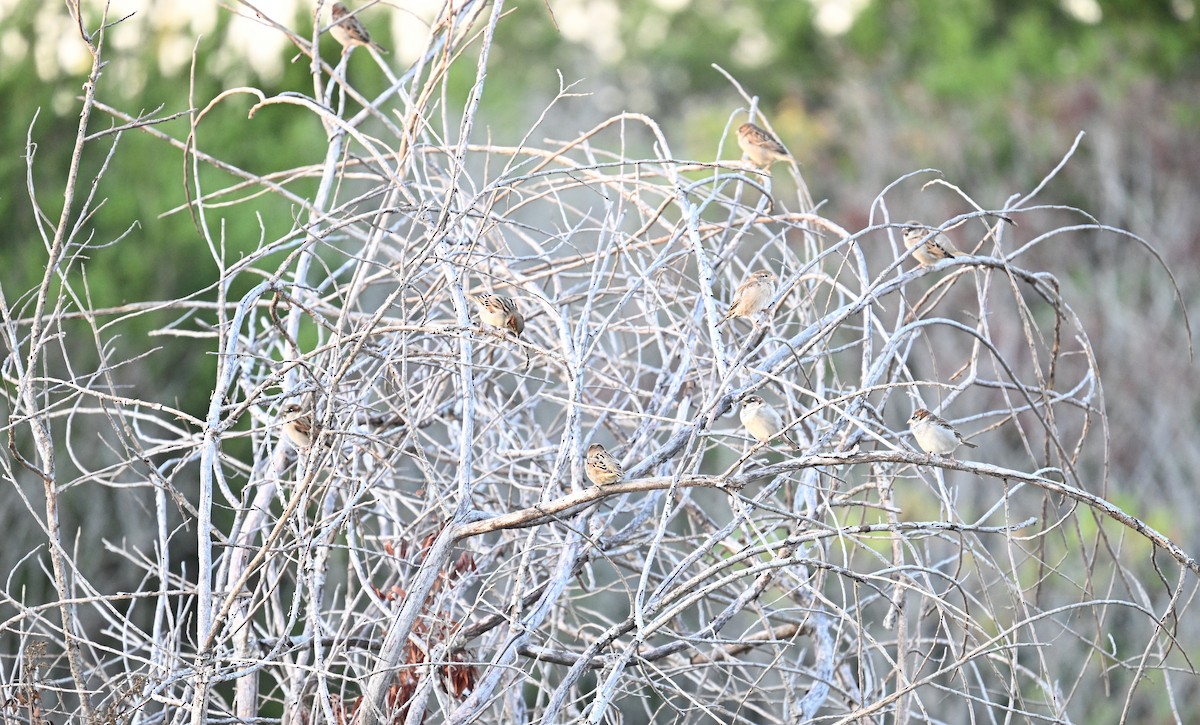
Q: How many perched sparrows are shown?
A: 9